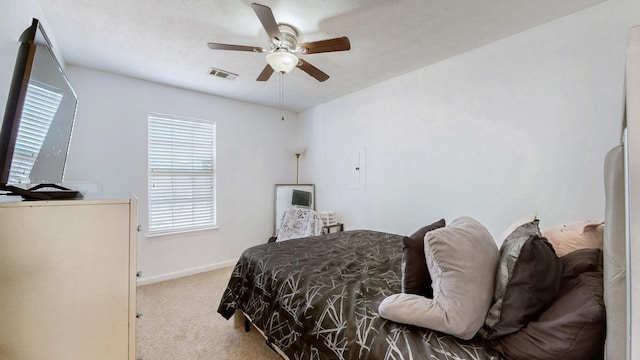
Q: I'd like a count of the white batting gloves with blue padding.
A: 0